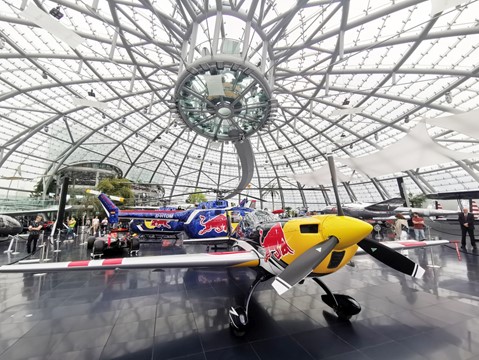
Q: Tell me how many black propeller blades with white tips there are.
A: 3